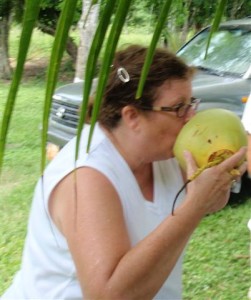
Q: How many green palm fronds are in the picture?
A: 6